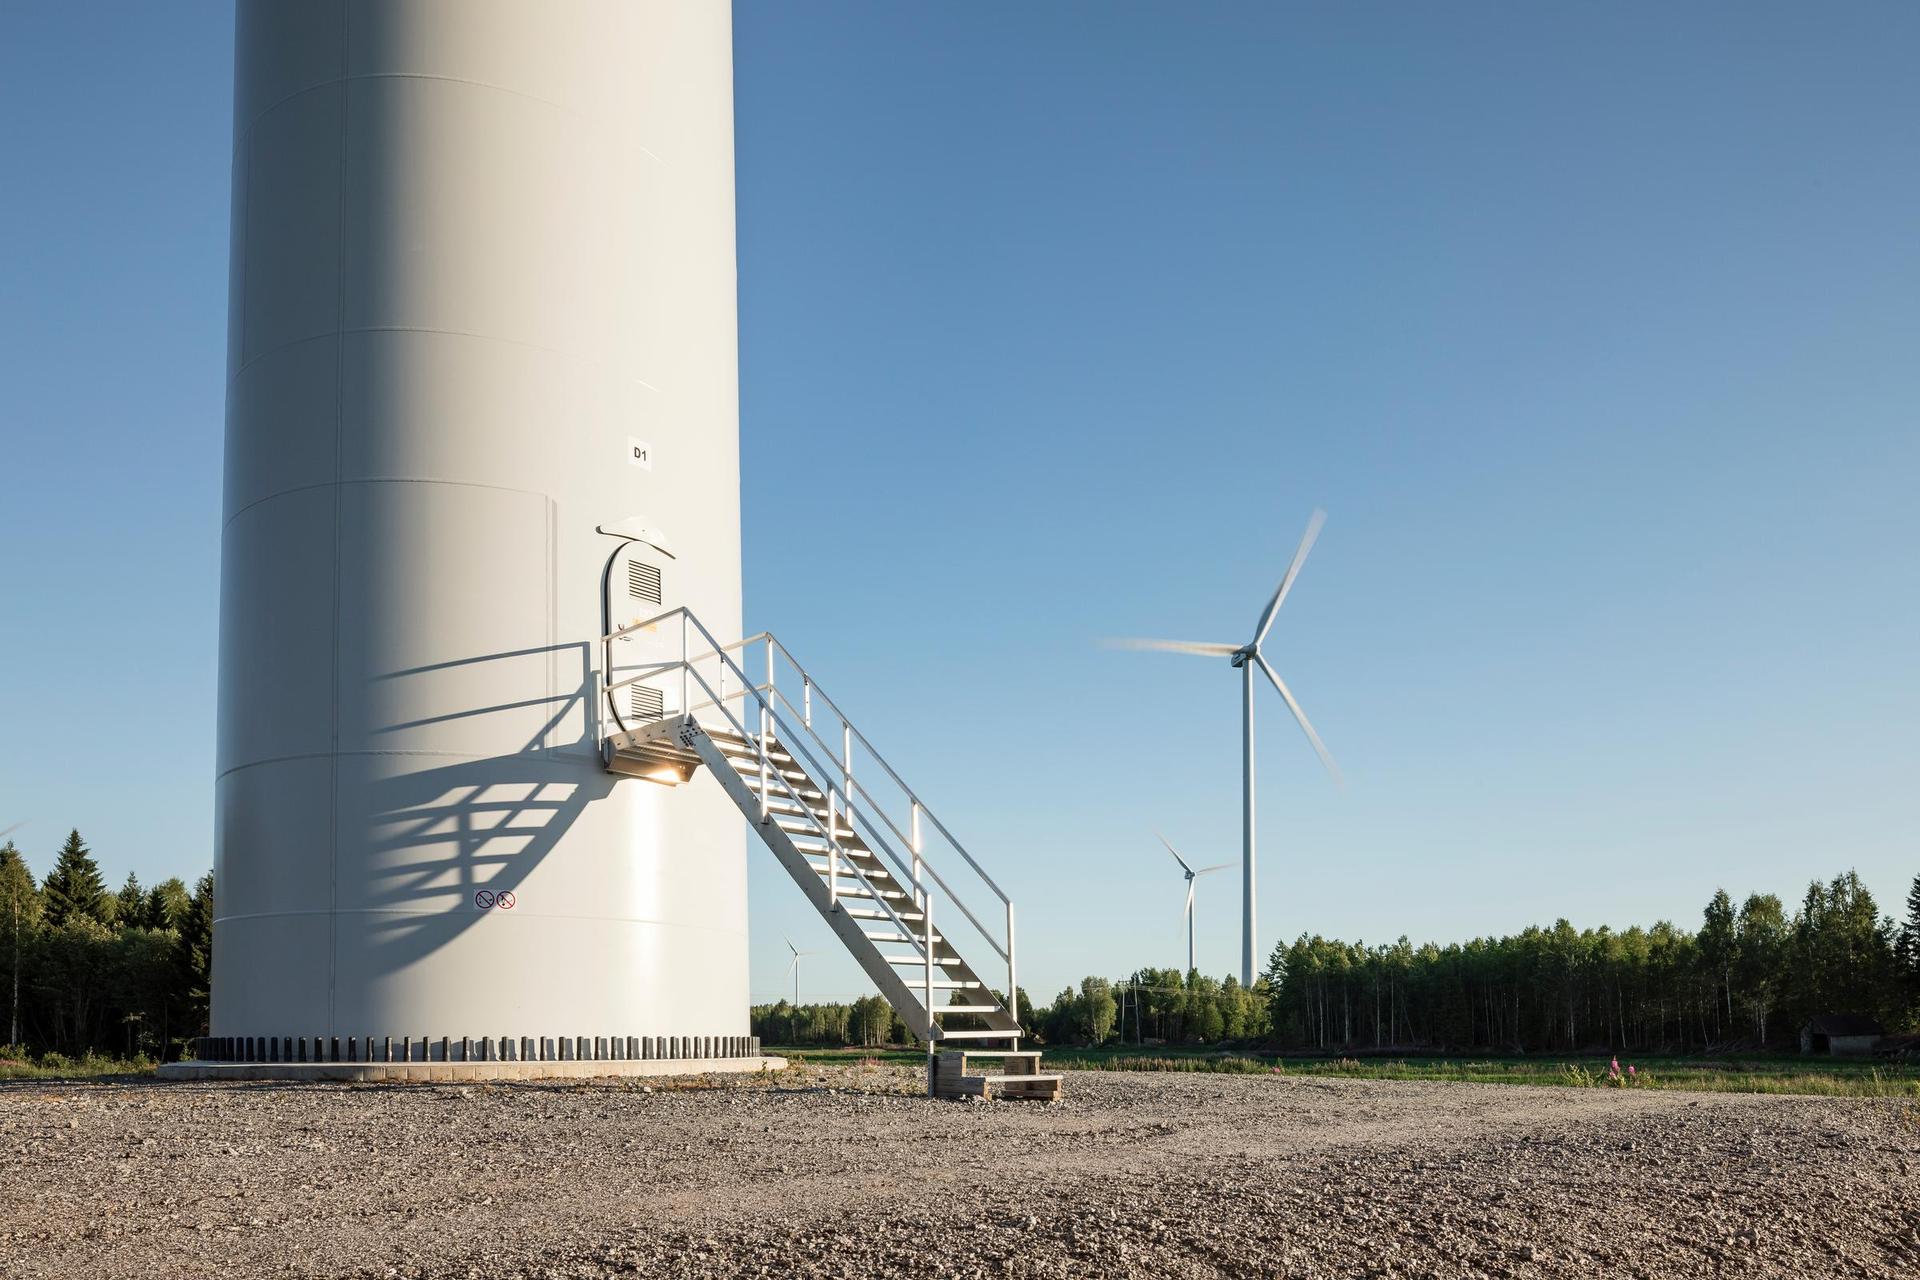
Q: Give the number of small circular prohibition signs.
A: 2